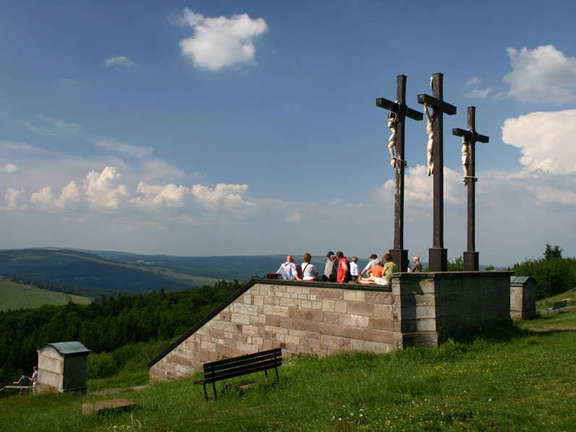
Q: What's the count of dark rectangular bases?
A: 3